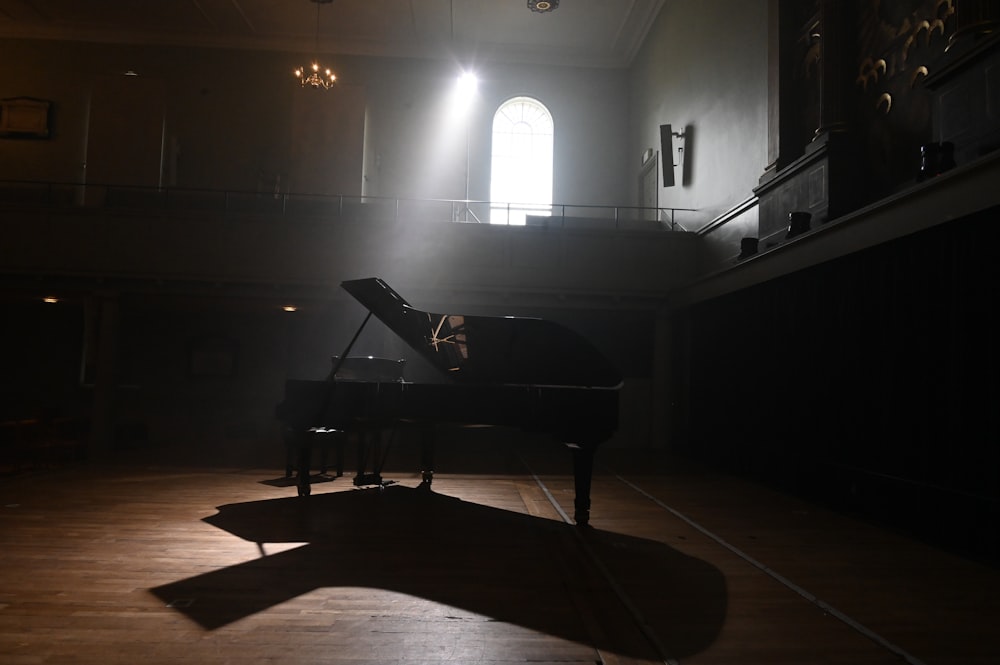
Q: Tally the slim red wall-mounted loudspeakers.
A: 0